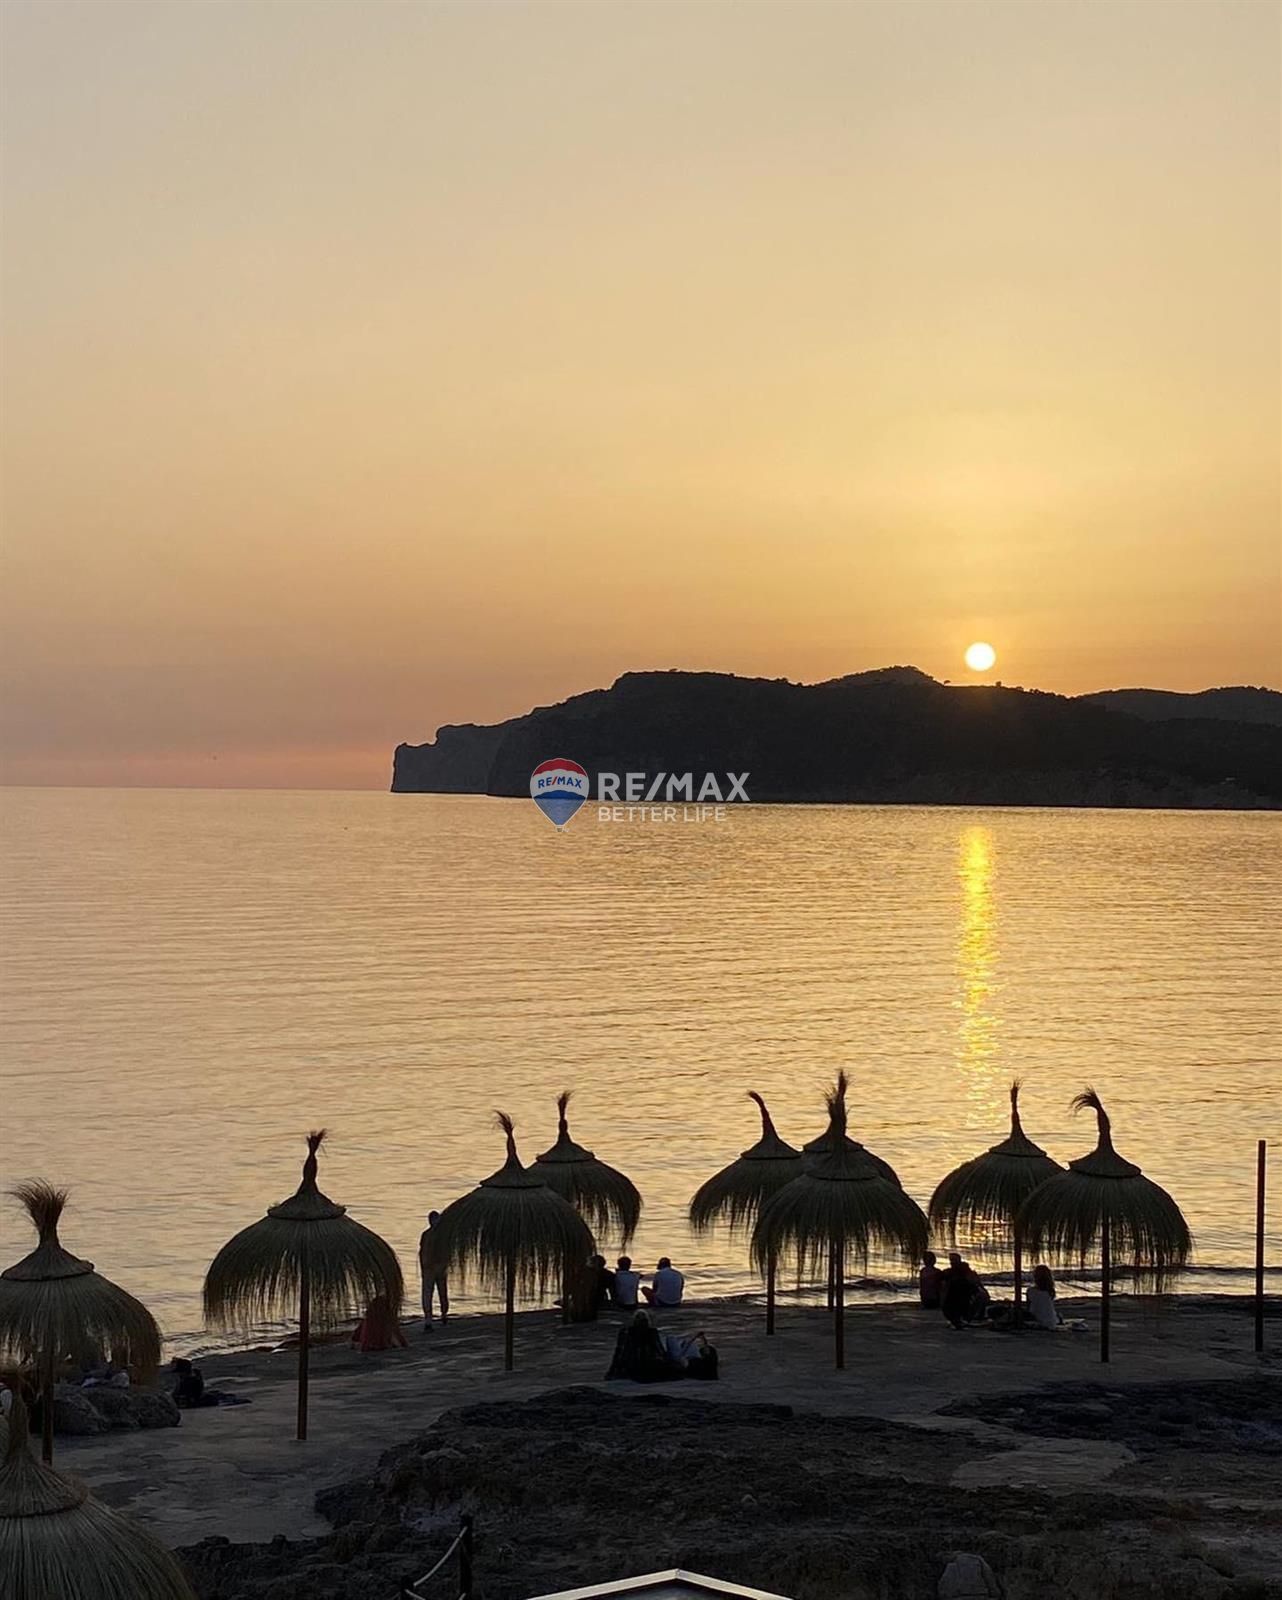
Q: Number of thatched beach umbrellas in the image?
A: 10